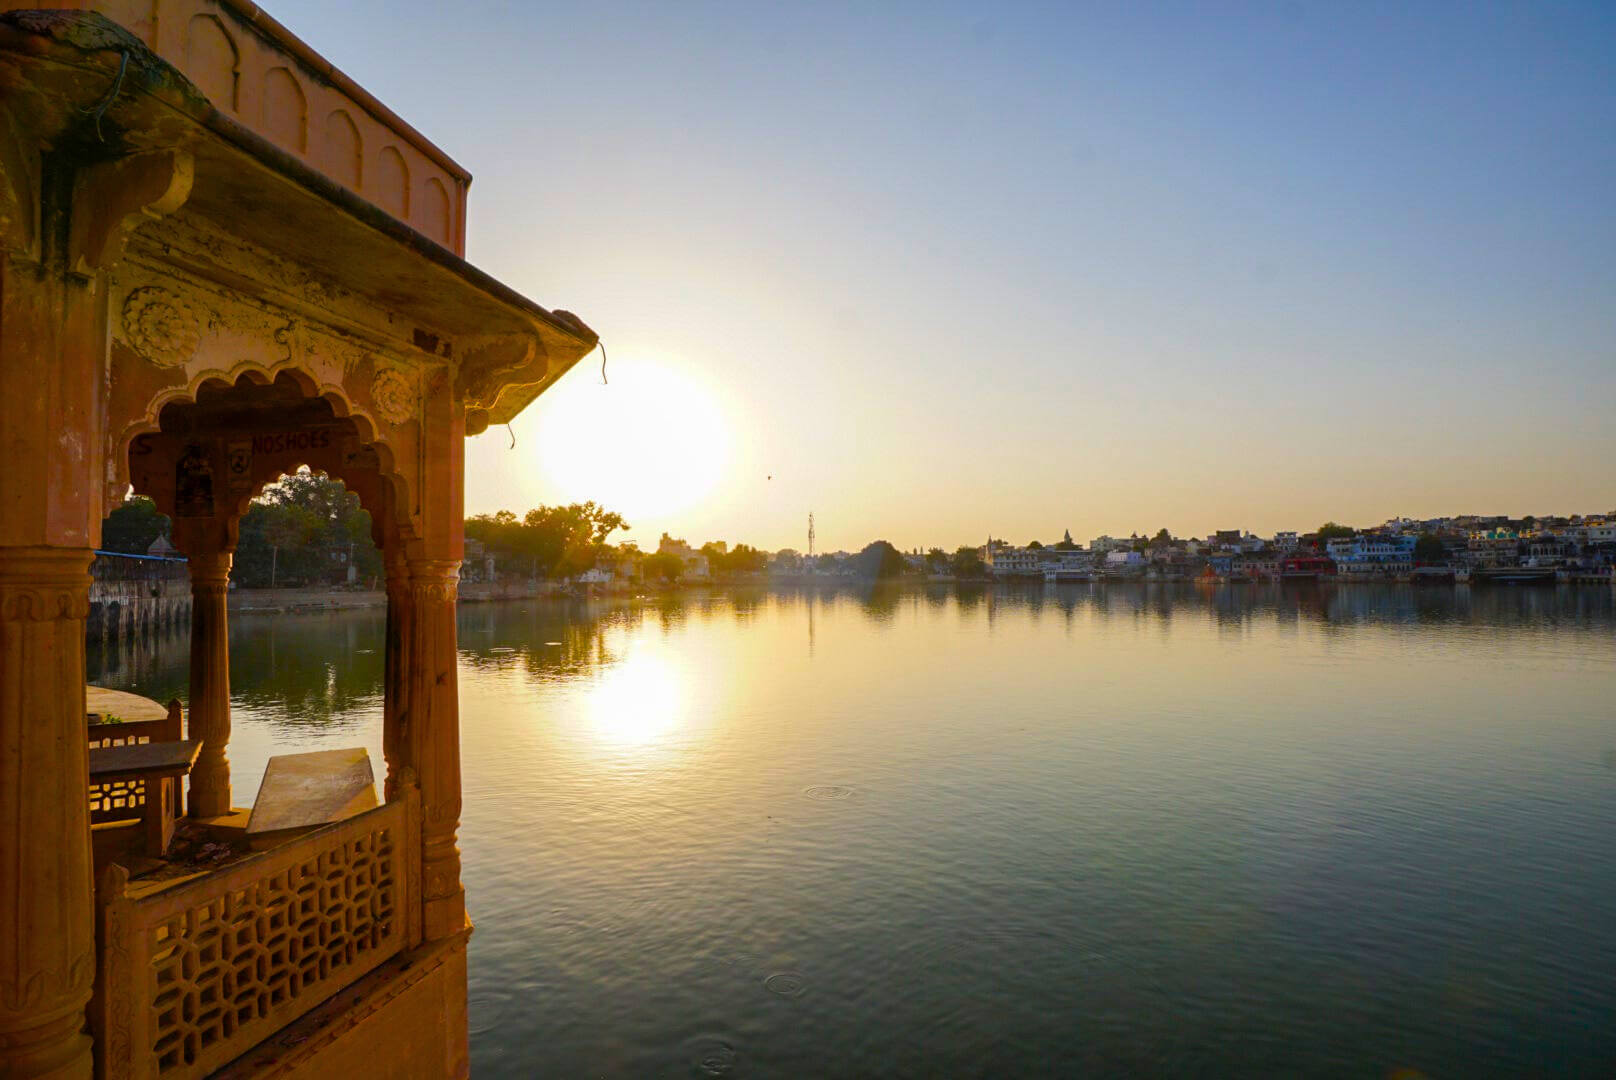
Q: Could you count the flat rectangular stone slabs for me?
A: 2